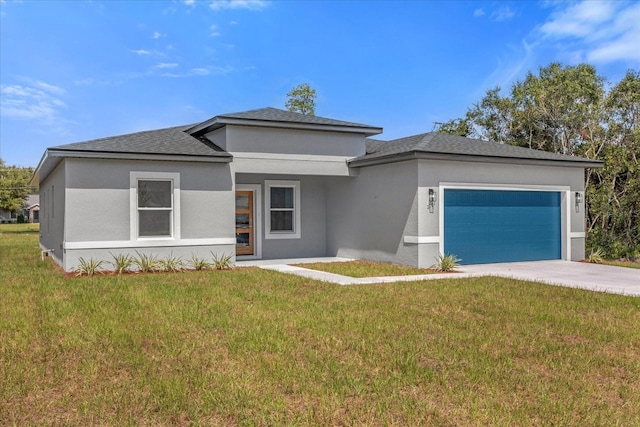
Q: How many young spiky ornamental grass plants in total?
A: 8